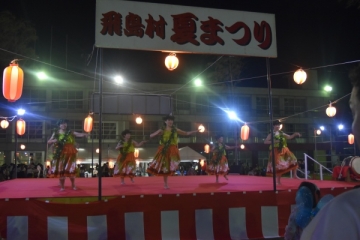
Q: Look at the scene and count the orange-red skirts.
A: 5